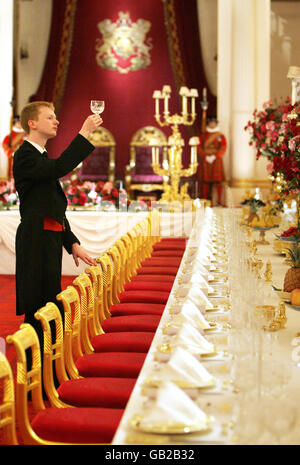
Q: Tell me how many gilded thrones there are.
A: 2